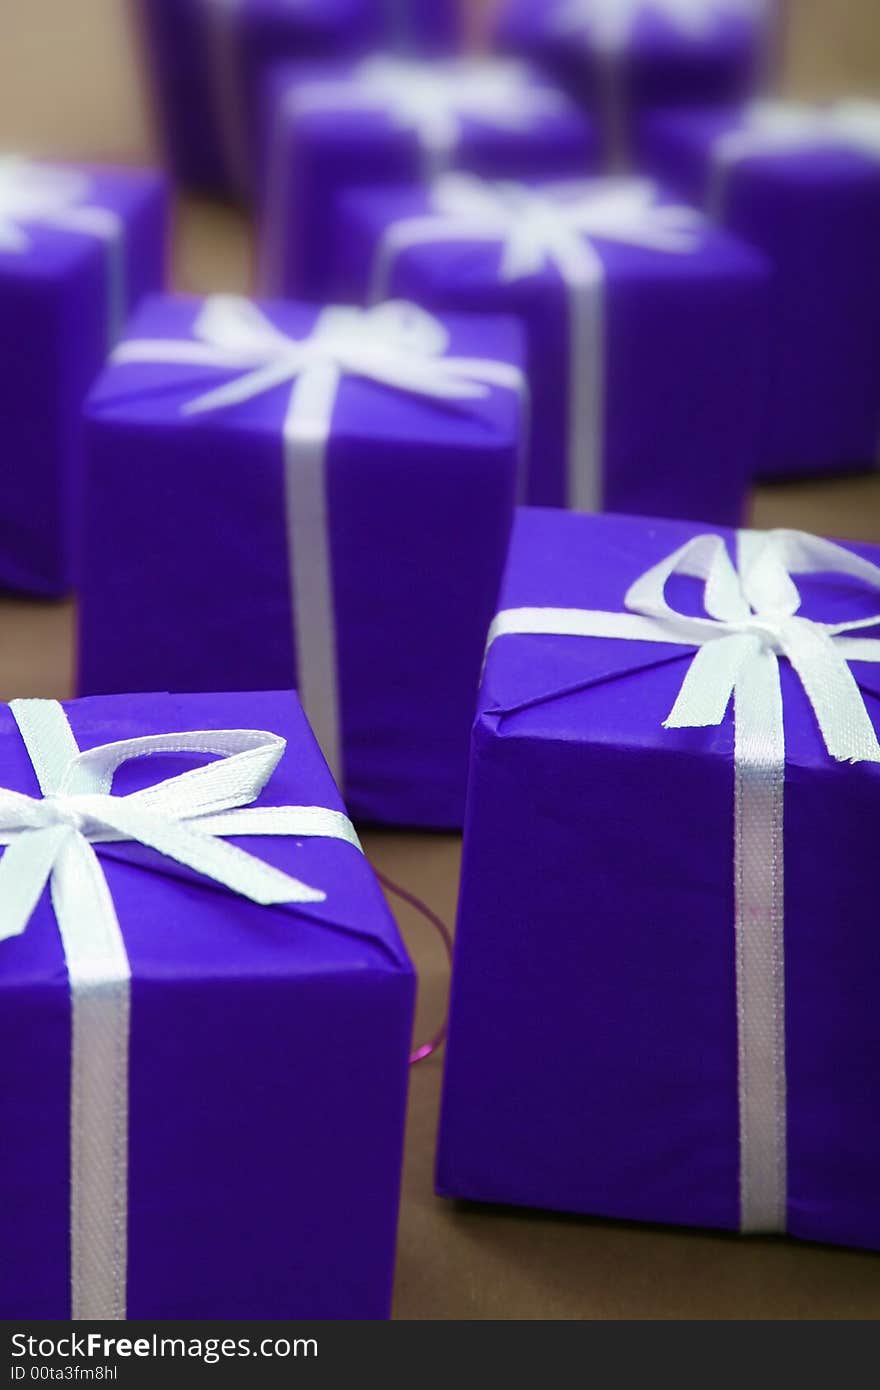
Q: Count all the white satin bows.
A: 8